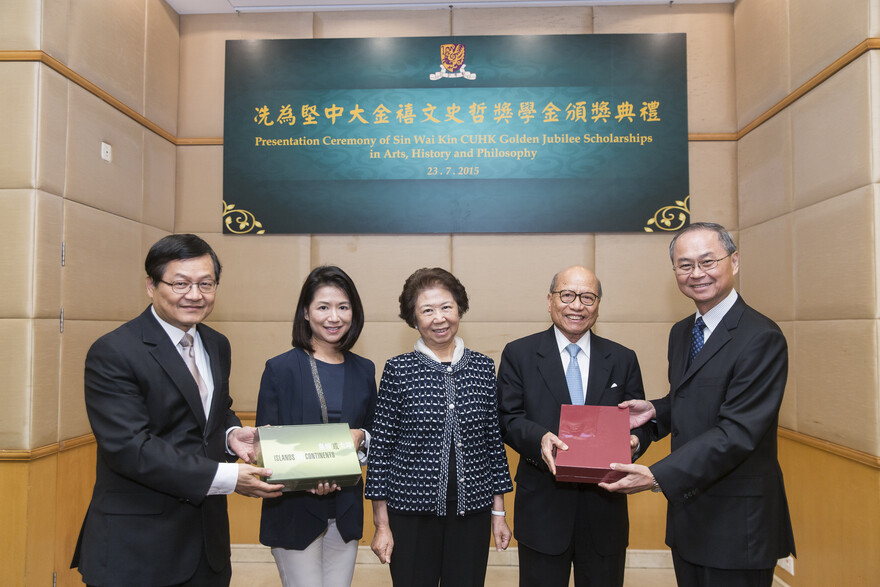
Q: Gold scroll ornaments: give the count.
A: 2